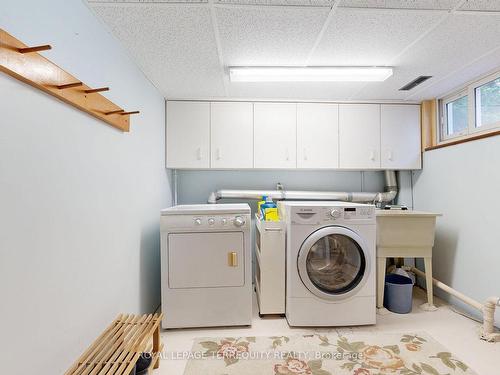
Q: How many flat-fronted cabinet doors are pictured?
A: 6